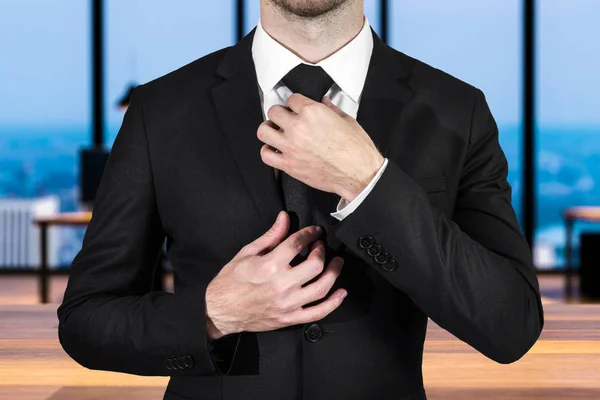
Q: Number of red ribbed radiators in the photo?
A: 0